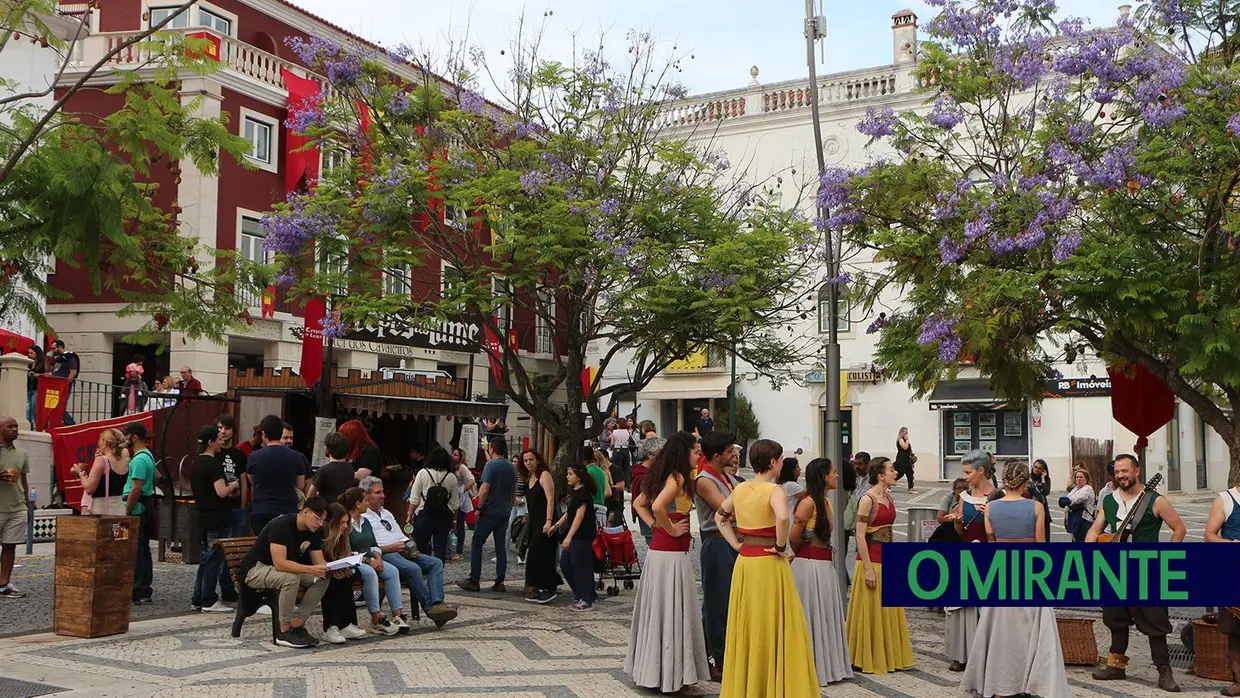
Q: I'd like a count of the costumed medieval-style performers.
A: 9